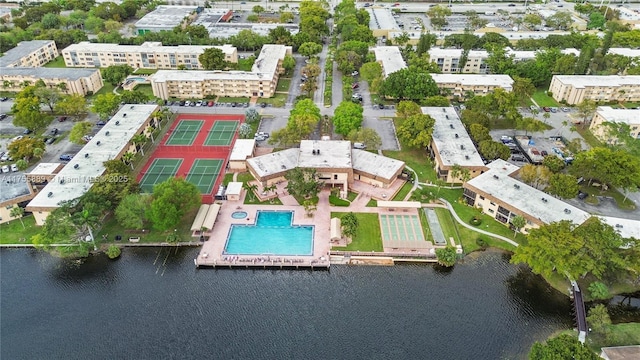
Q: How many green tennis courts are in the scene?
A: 4